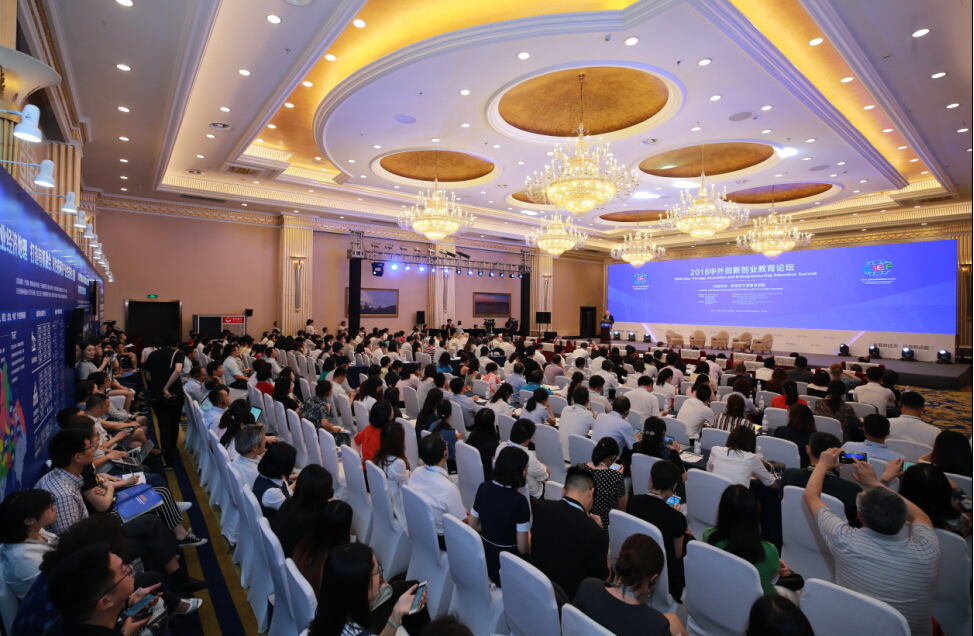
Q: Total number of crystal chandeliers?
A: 6